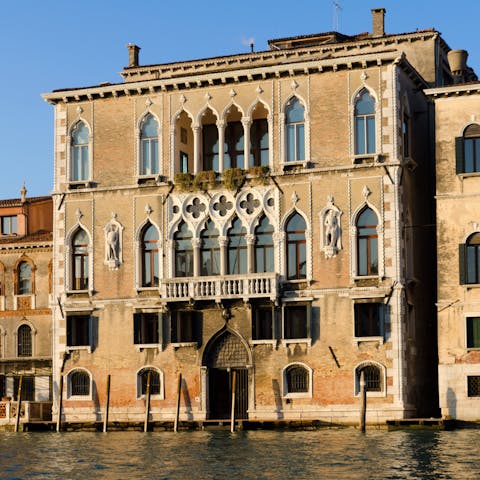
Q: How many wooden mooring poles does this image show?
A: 7